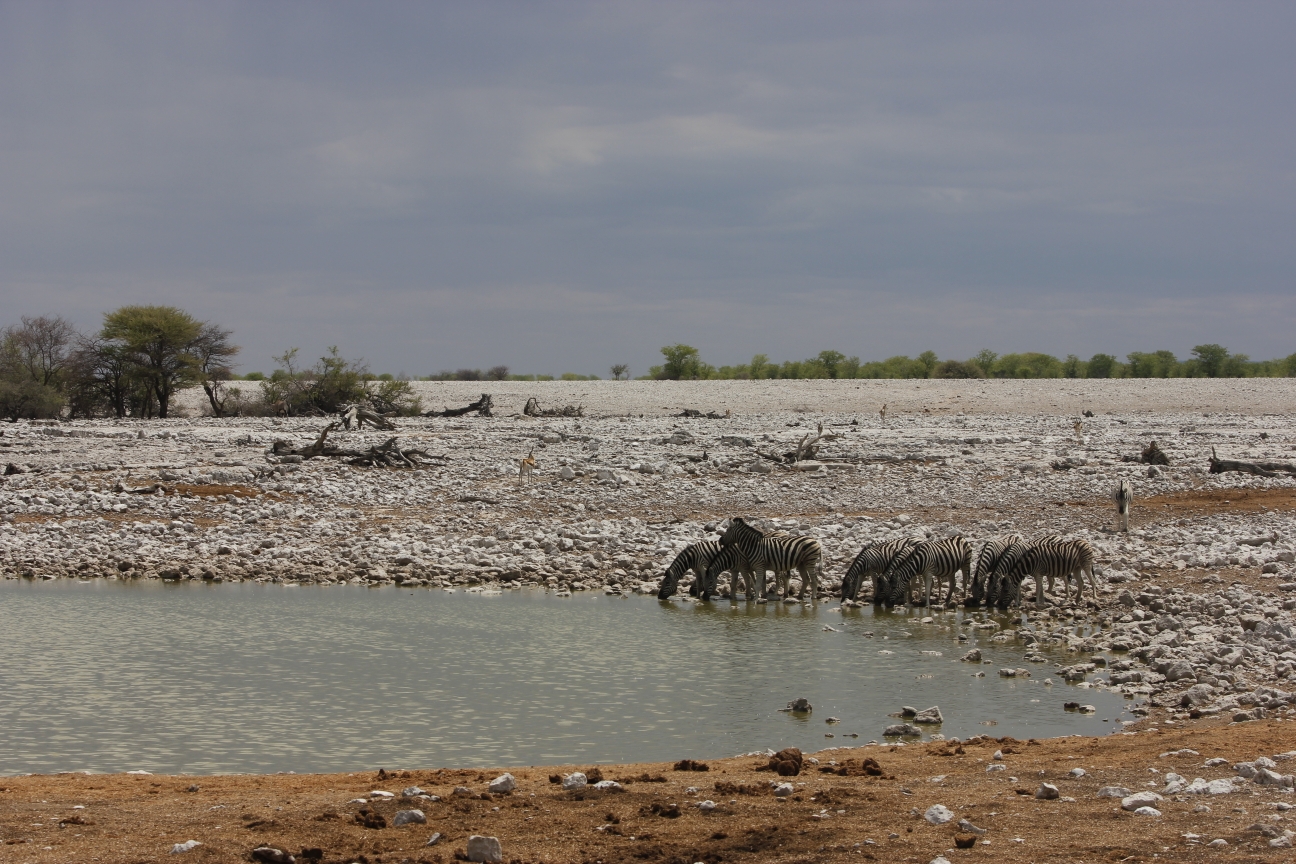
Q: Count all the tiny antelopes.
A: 3